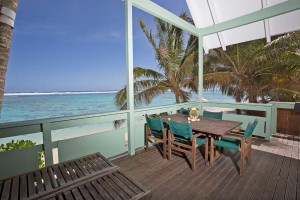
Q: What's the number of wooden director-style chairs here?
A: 5